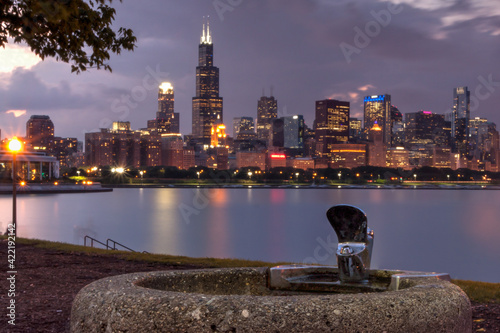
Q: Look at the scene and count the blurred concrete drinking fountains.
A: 0